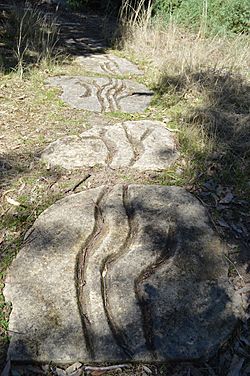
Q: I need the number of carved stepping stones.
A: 4